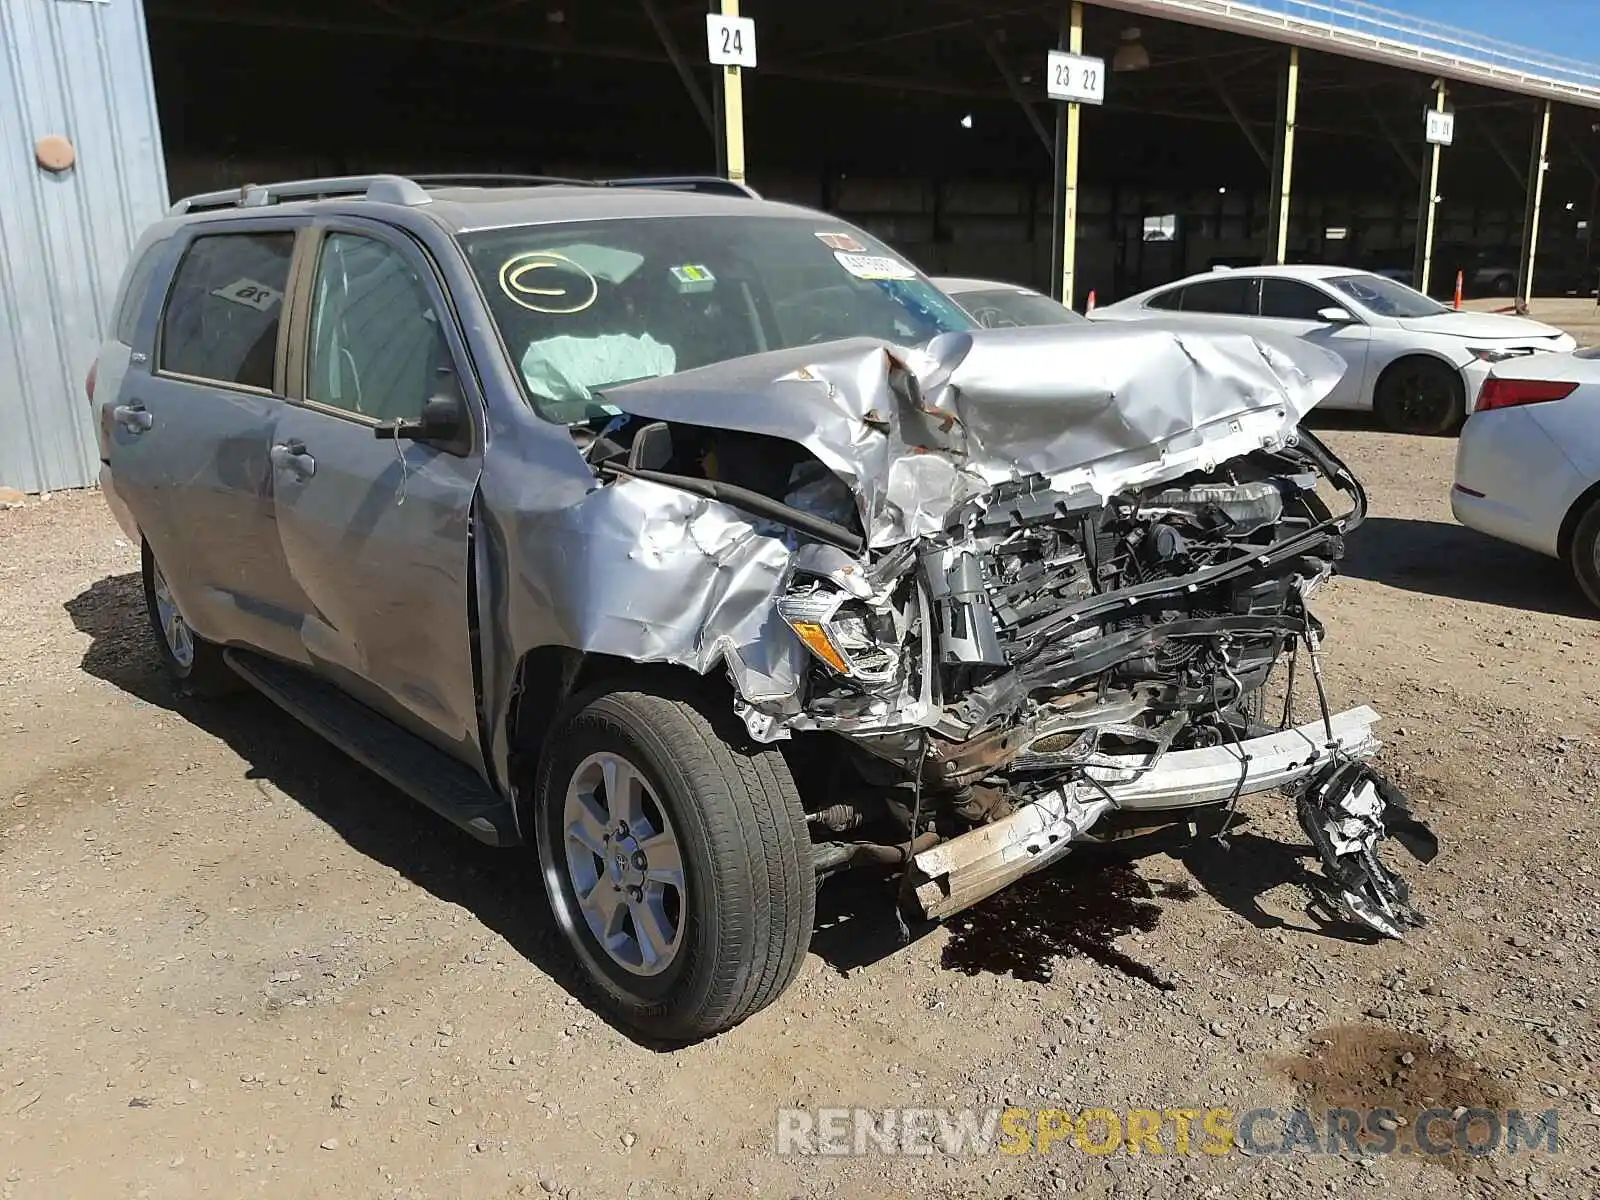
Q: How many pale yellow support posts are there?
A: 5